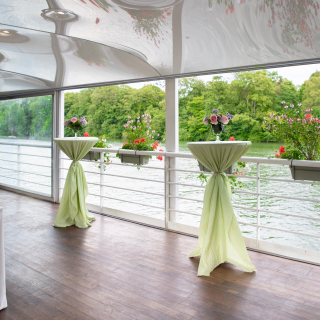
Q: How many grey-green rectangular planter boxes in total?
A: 4